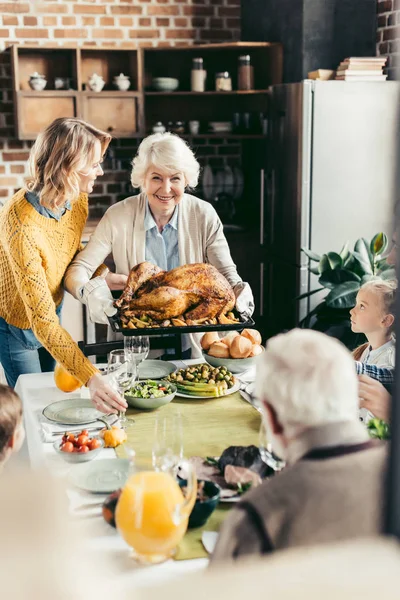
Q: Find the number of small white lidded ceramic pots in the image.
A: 3